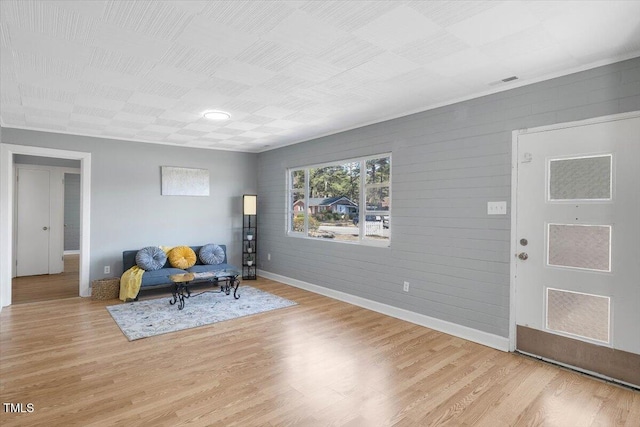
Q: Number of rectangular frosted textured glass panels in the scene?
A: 3